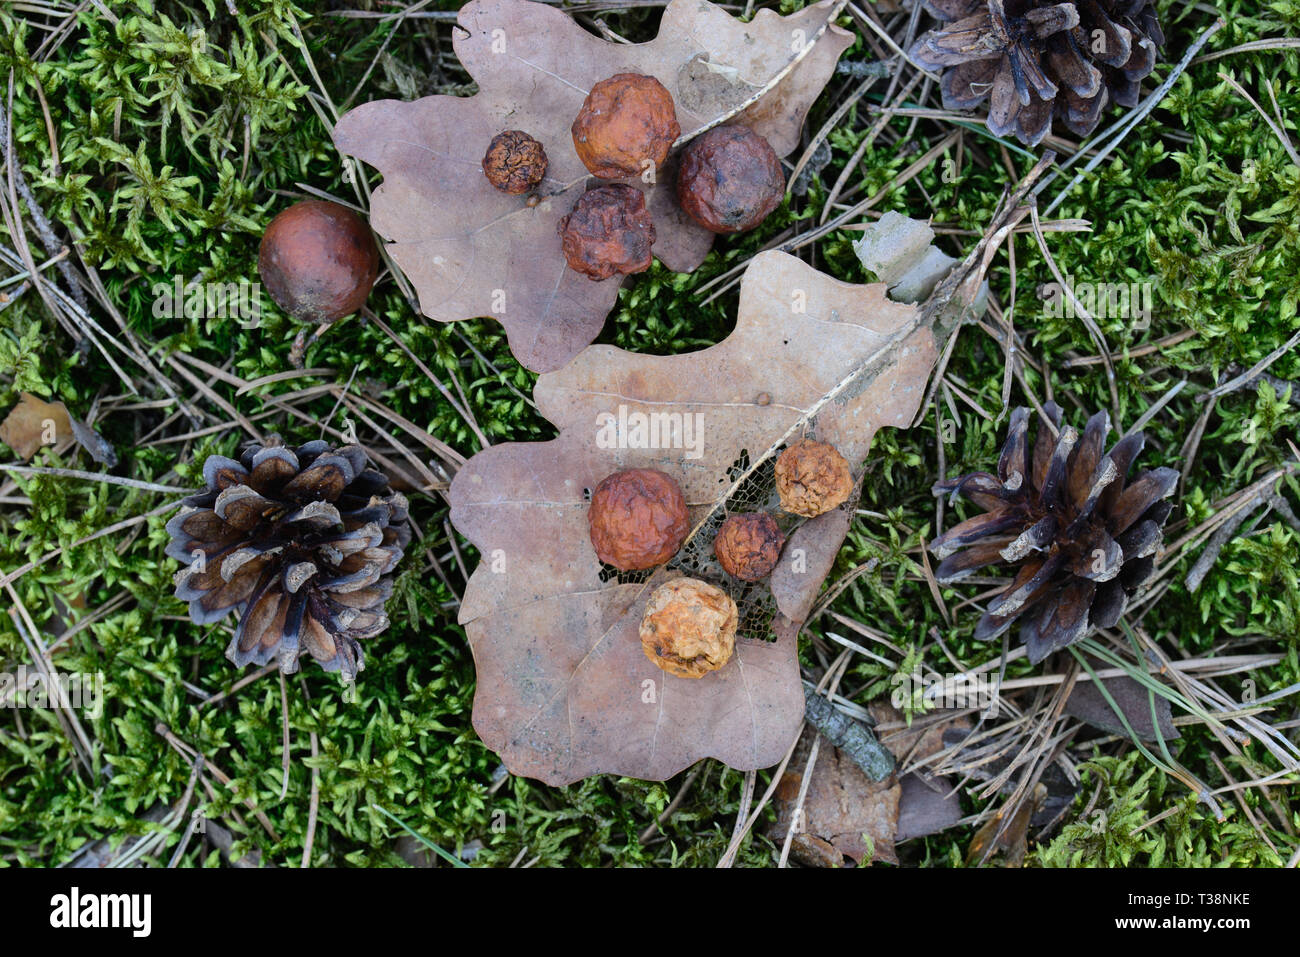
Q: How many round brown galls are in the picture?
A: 9